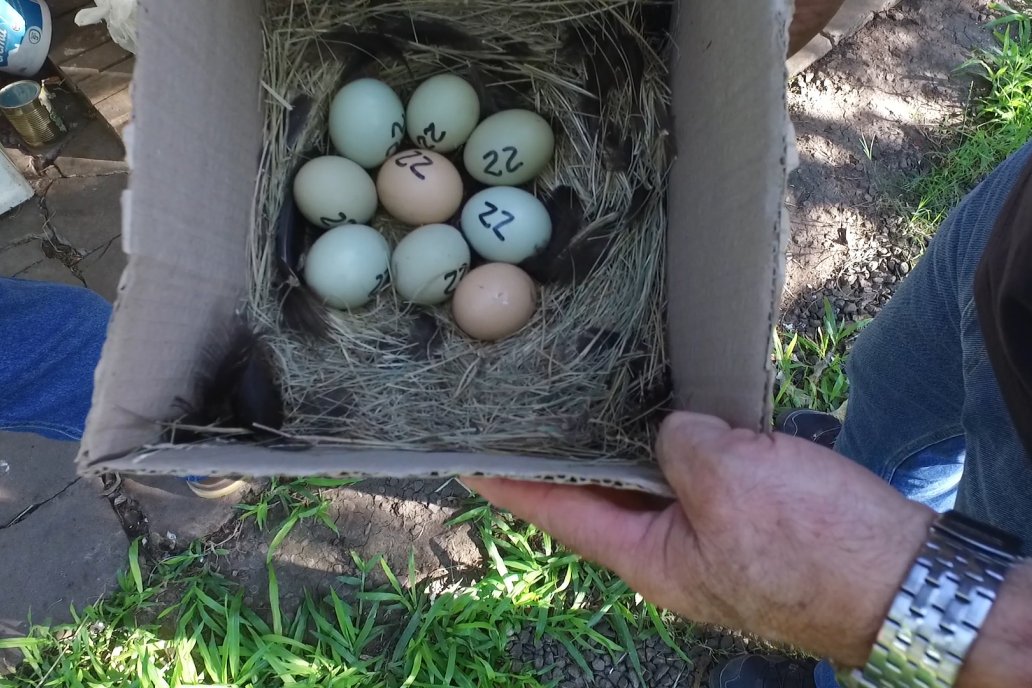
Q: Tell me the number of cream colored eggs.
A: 2